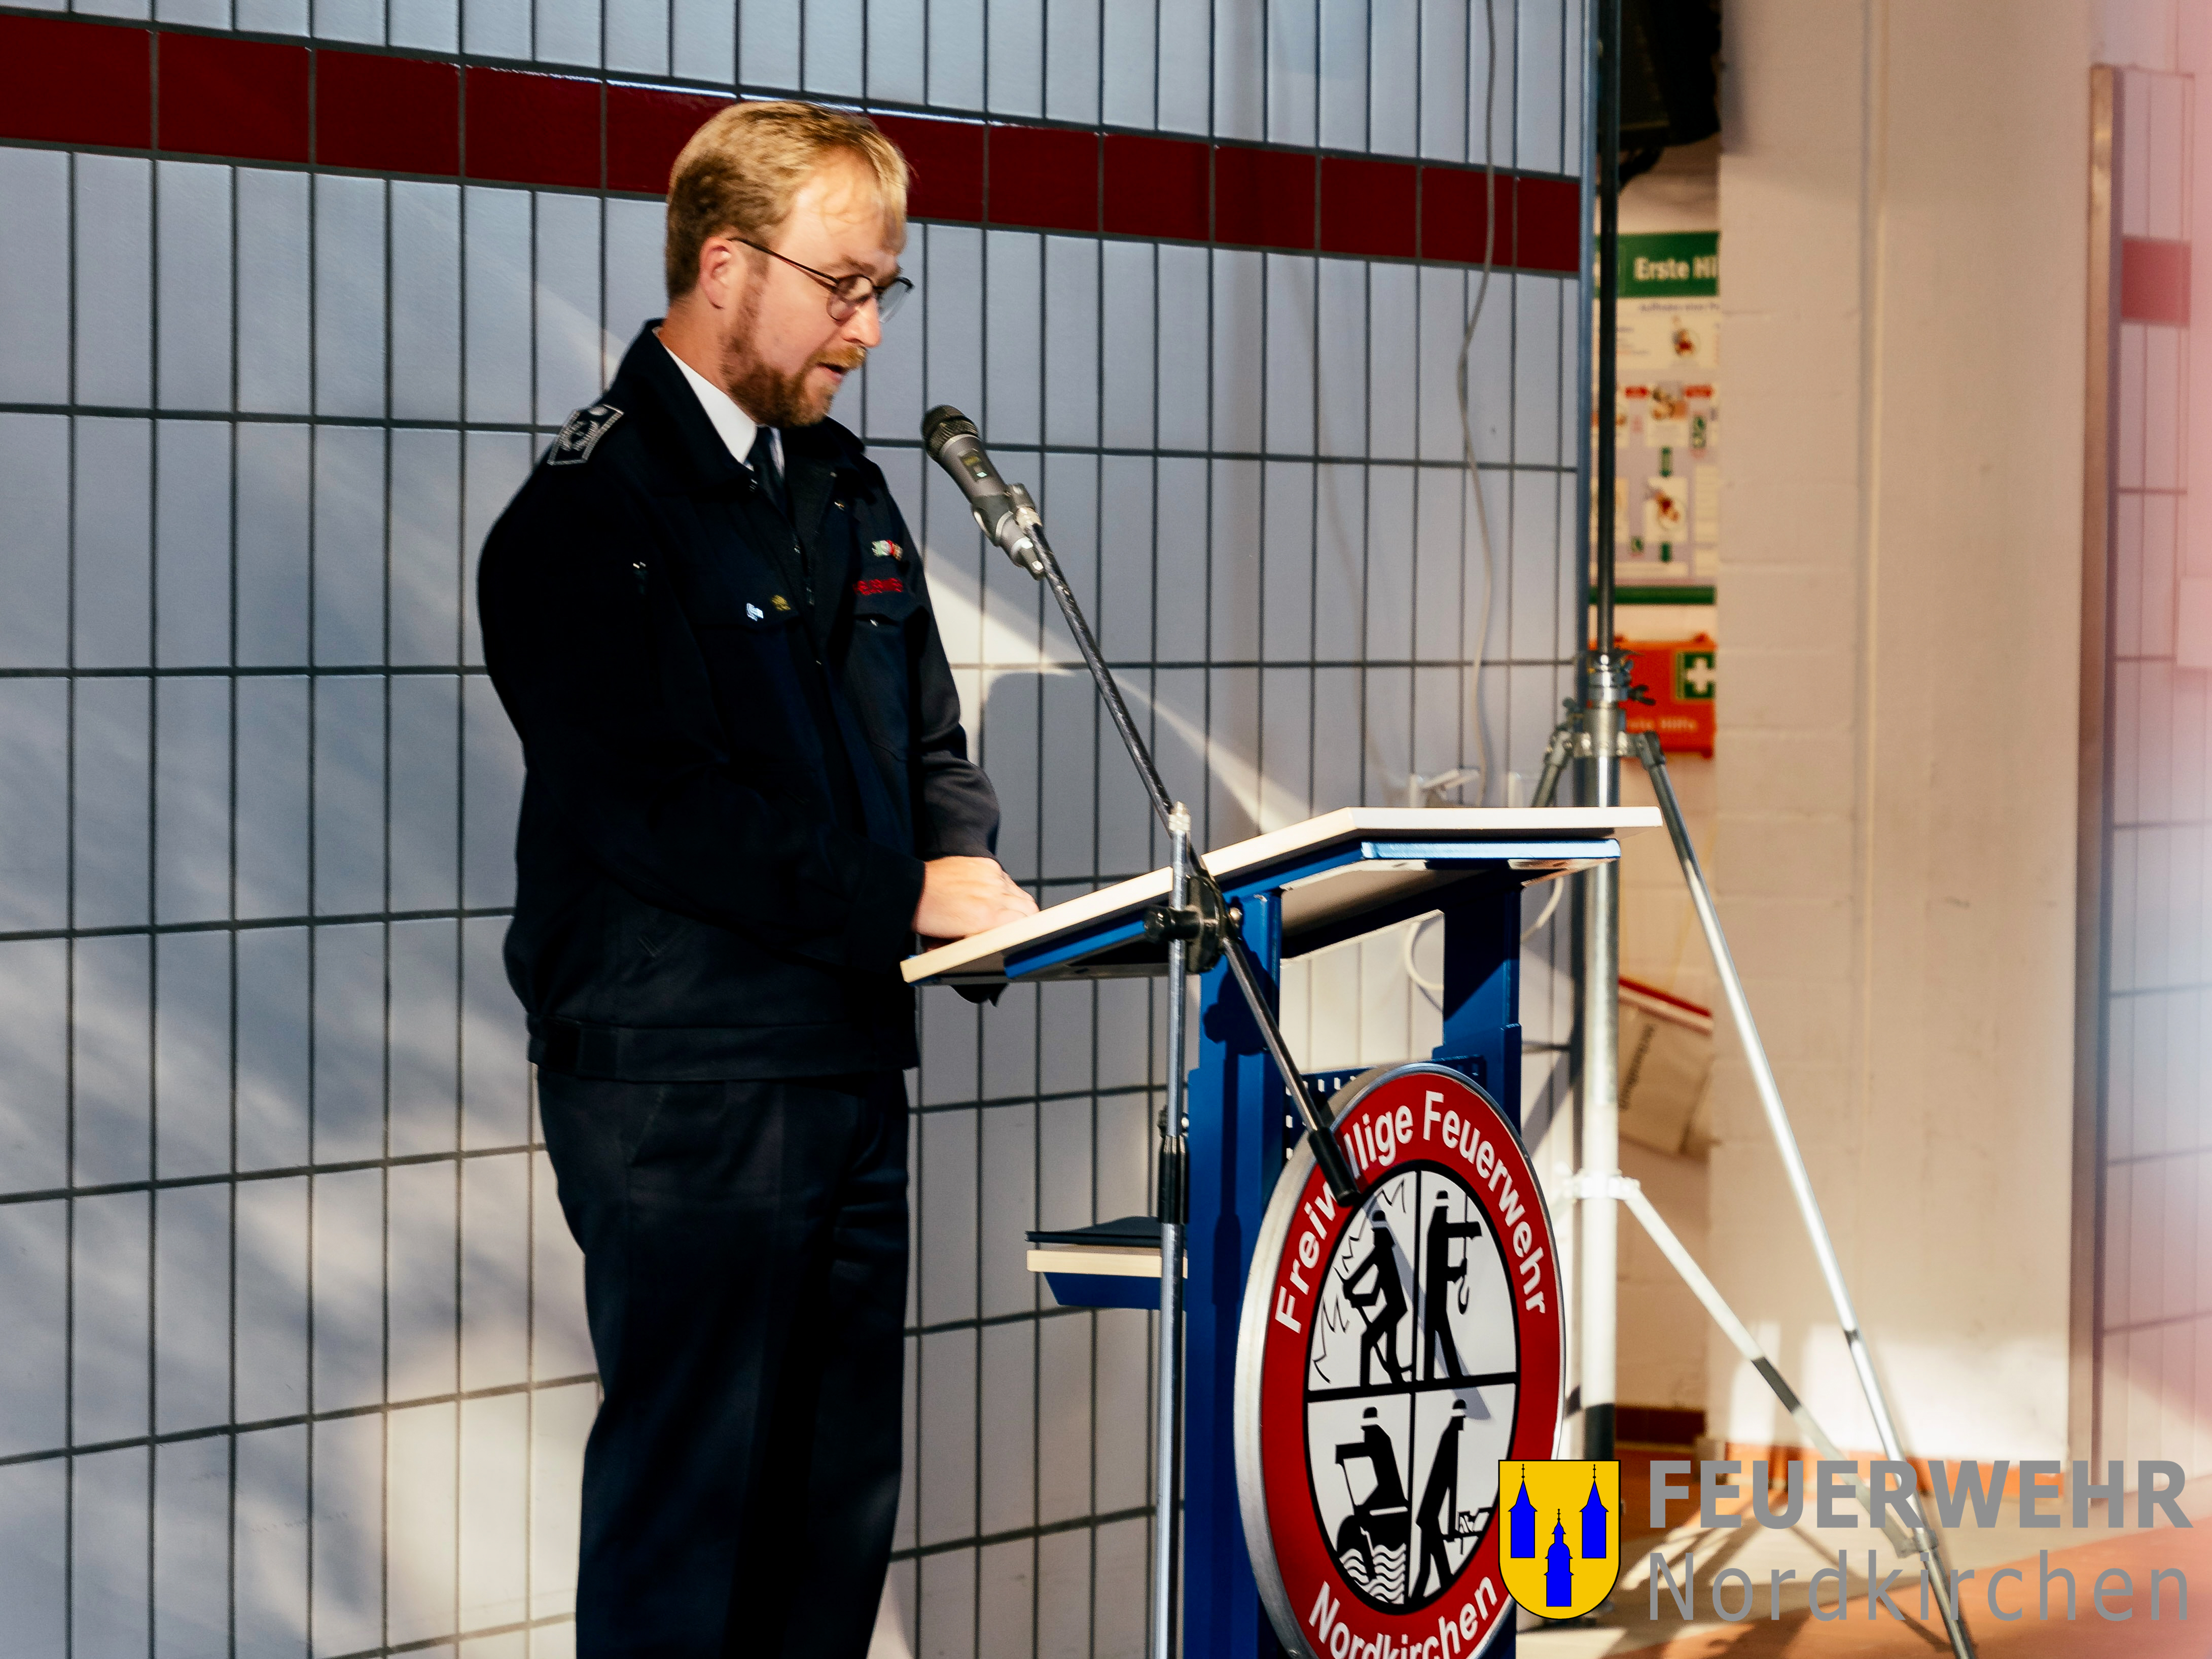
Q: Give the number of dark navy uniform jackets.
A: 1